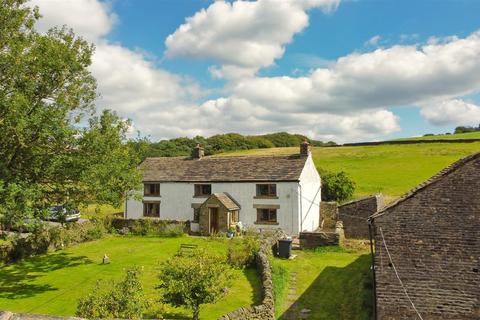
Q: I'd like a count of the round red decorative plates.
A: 0